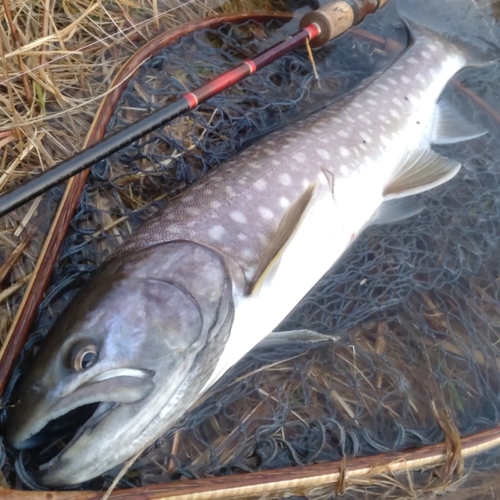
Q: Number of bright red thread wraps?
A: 3